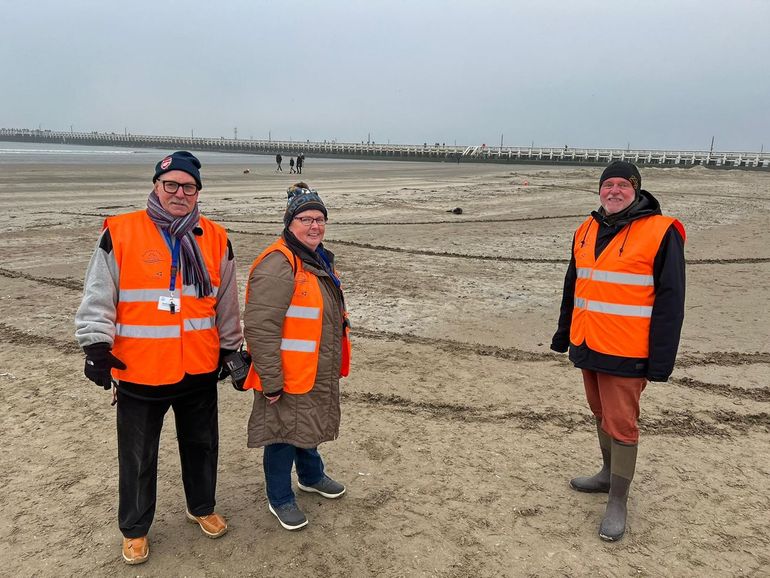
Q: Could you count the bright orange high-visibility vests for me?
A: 3